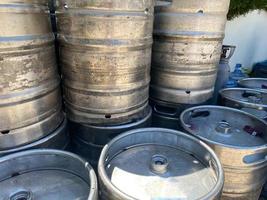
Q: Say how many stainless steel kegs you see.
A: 11